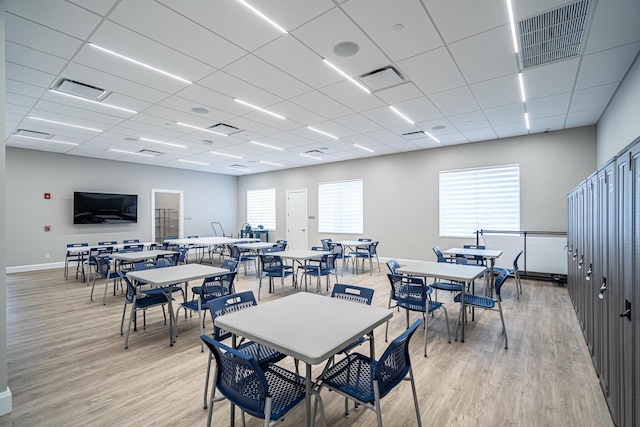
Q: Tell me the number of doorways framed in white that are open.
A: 1